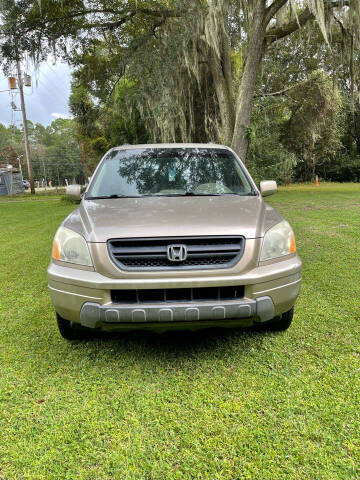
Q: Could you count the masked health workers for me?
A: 0